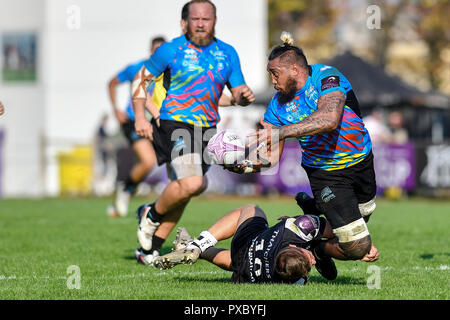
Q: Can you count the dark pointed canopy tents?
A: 1